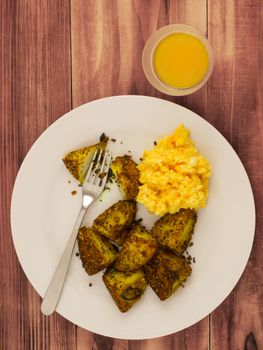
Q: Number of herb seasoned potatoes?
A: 8